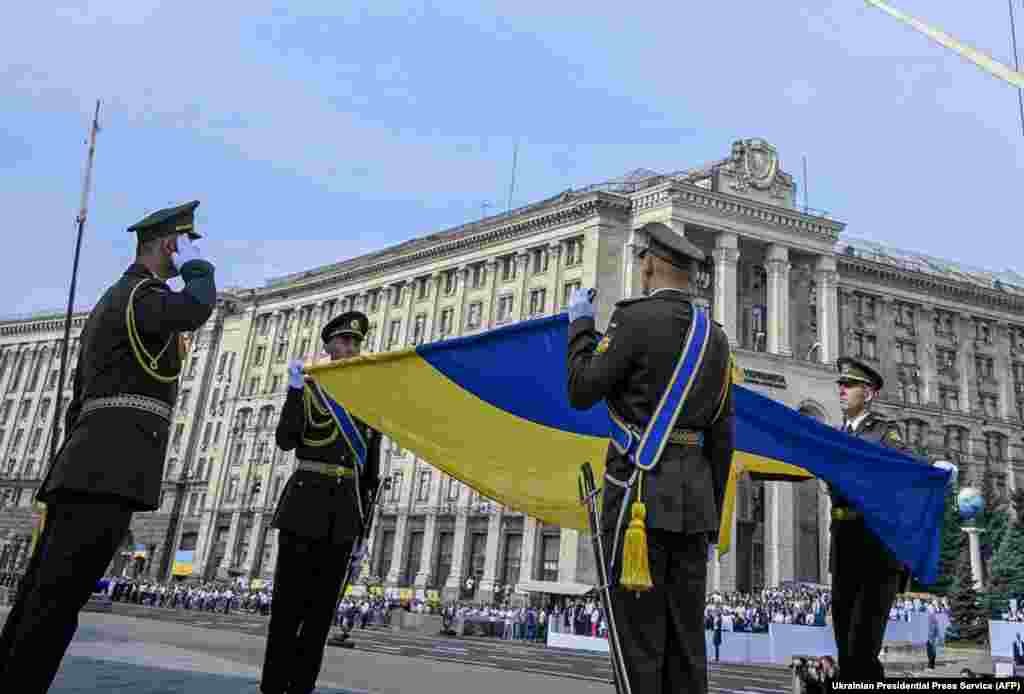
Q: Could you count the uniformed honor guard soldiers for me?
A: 4